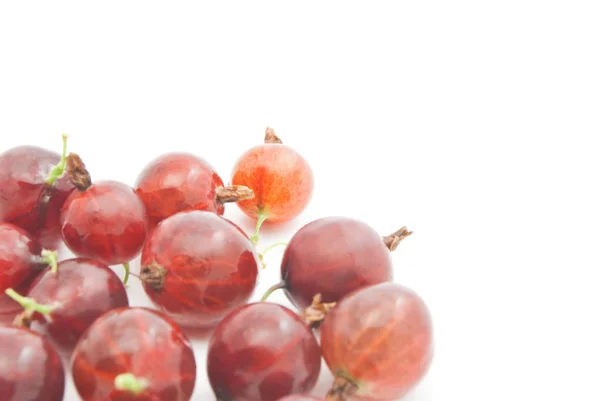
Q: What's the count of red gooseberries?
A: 13